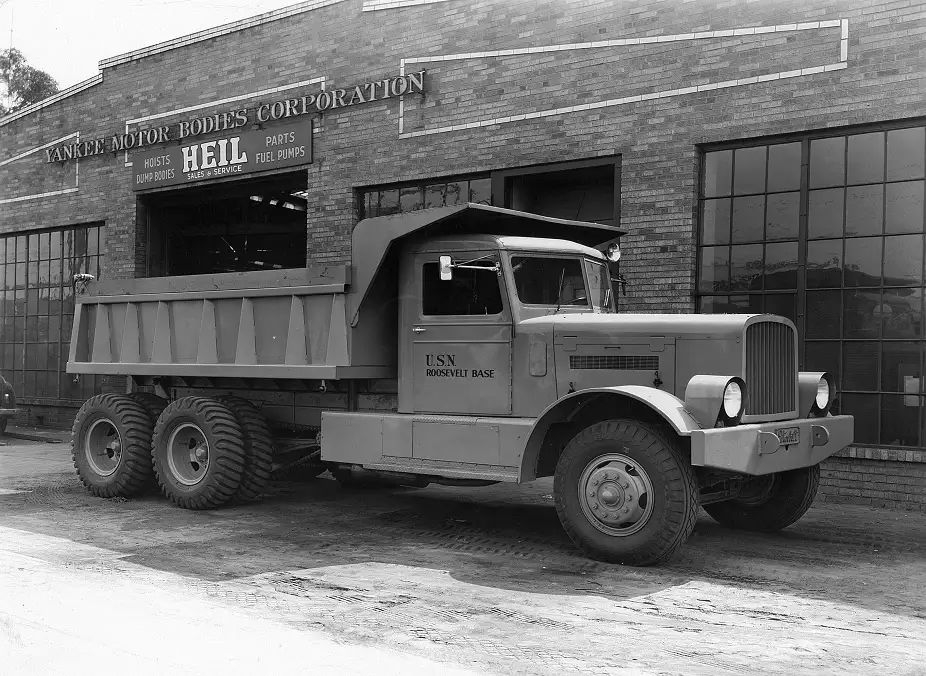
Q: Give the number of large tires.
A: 6